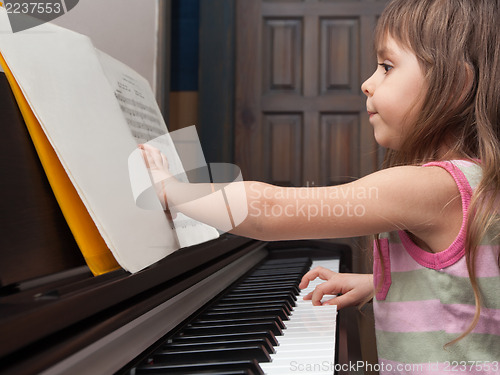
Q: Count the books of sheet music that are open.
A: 1